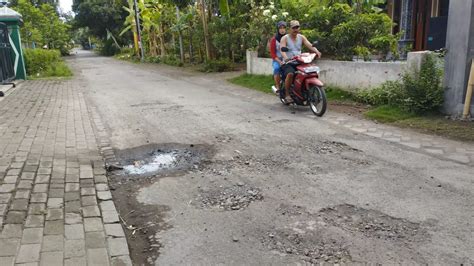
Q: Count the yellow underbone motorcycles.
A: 0